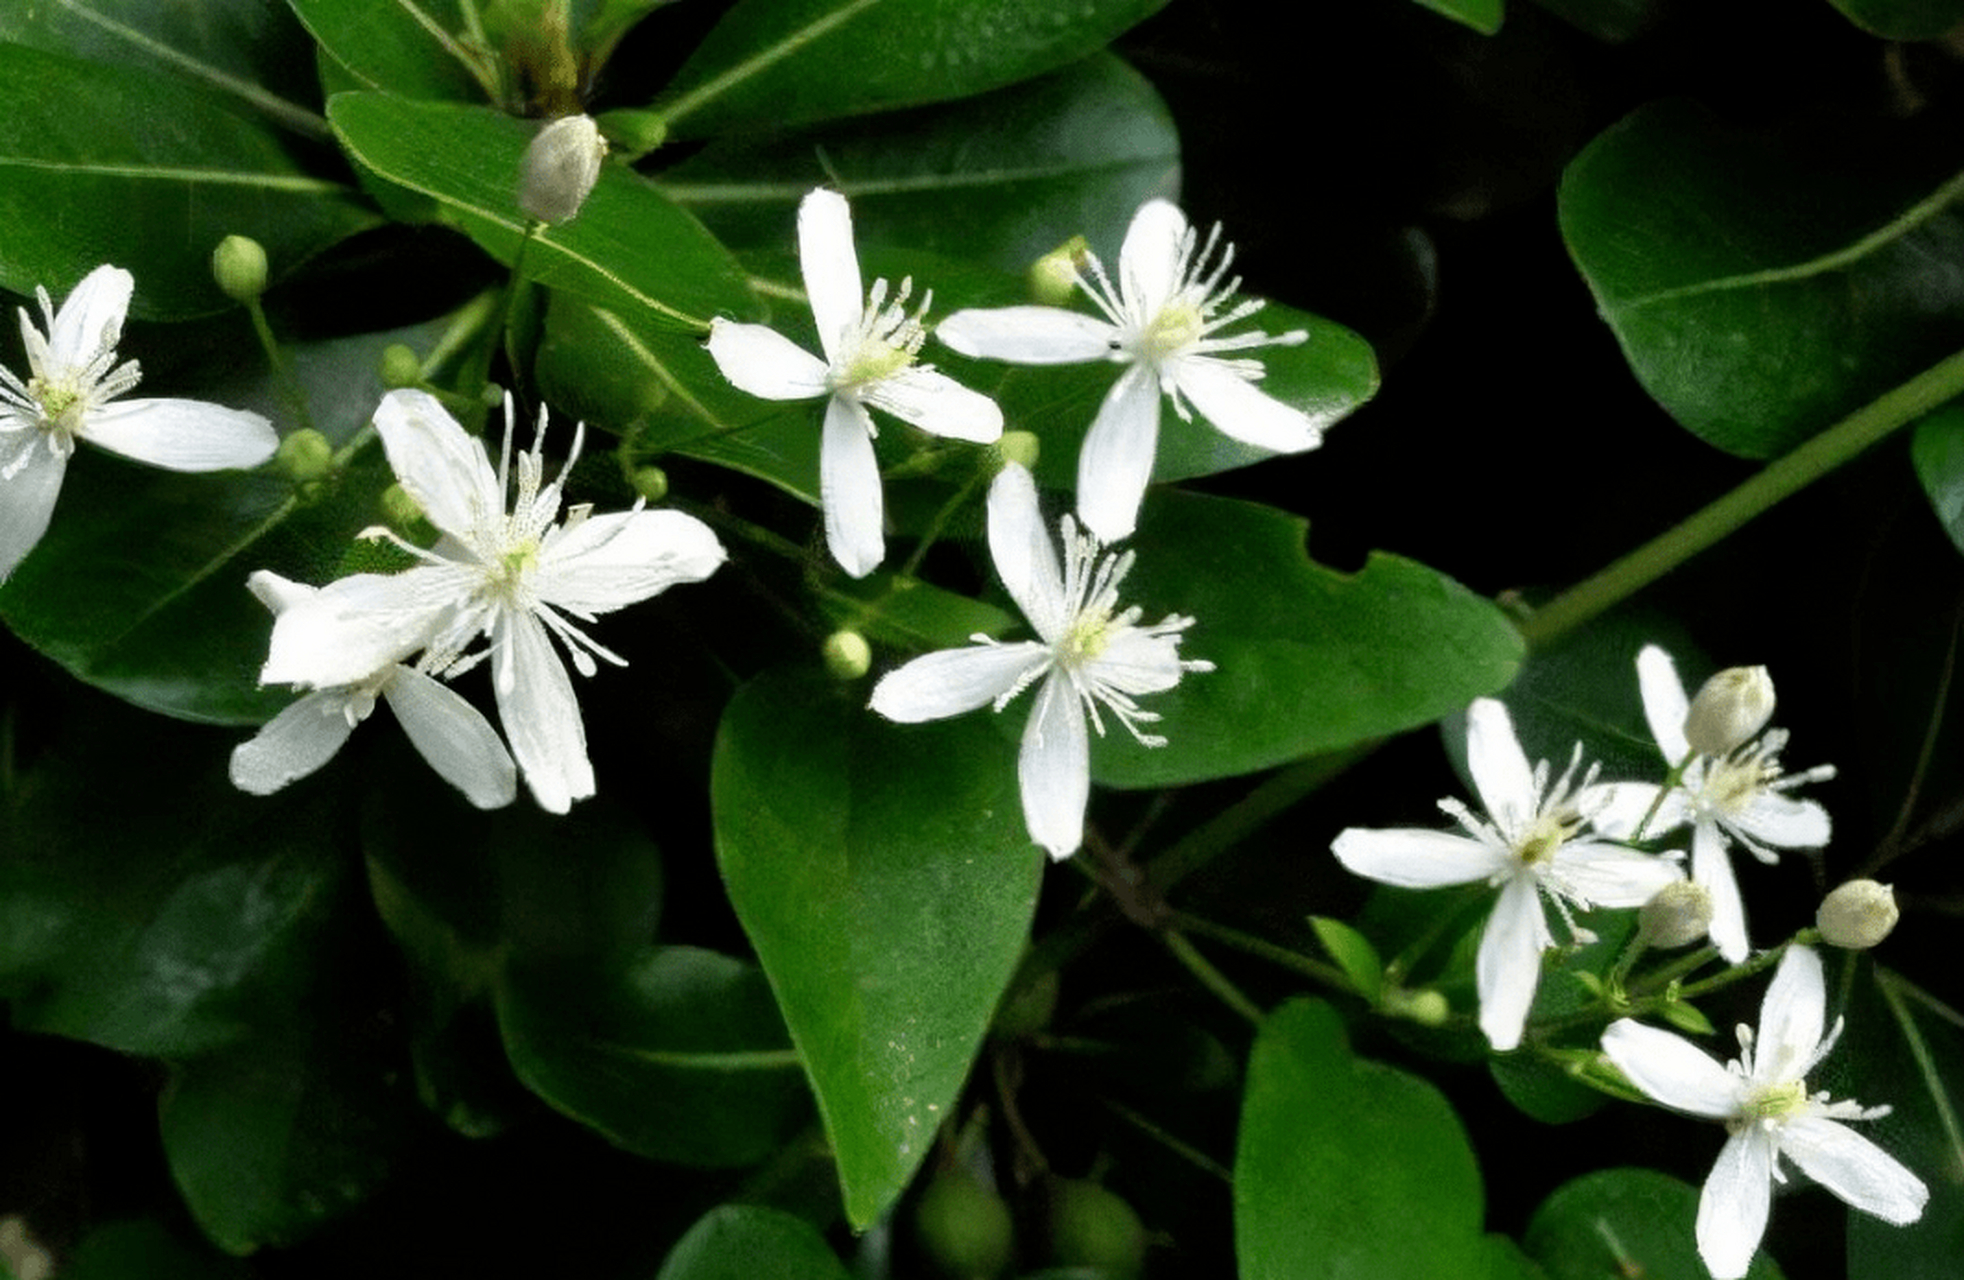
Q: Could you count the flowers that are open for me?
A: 9